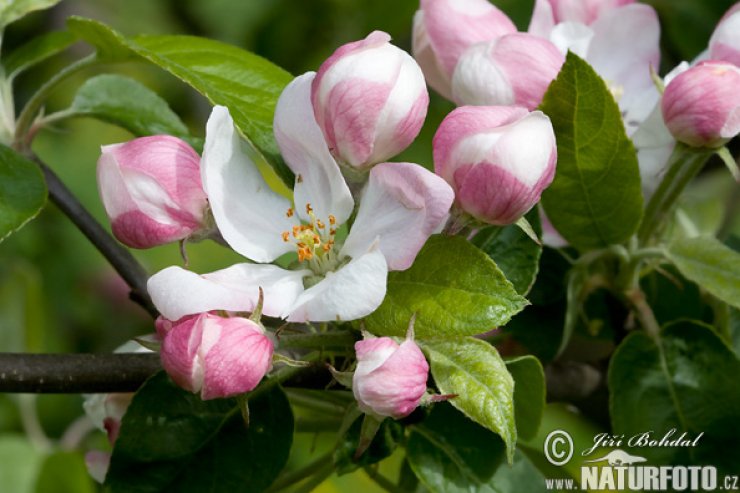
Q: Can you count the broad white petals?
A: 5